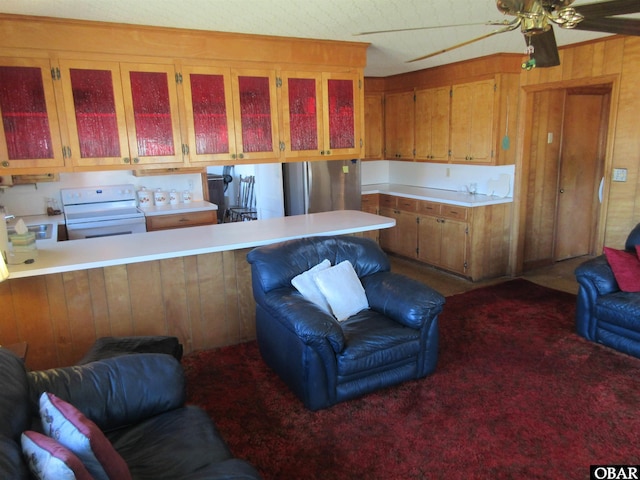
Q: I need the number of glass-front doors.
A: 7